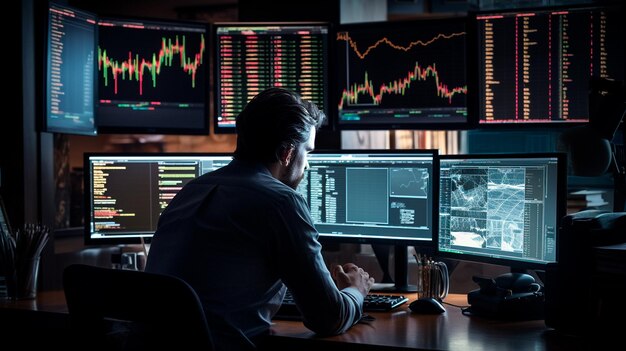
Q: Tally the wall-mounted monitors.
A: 5